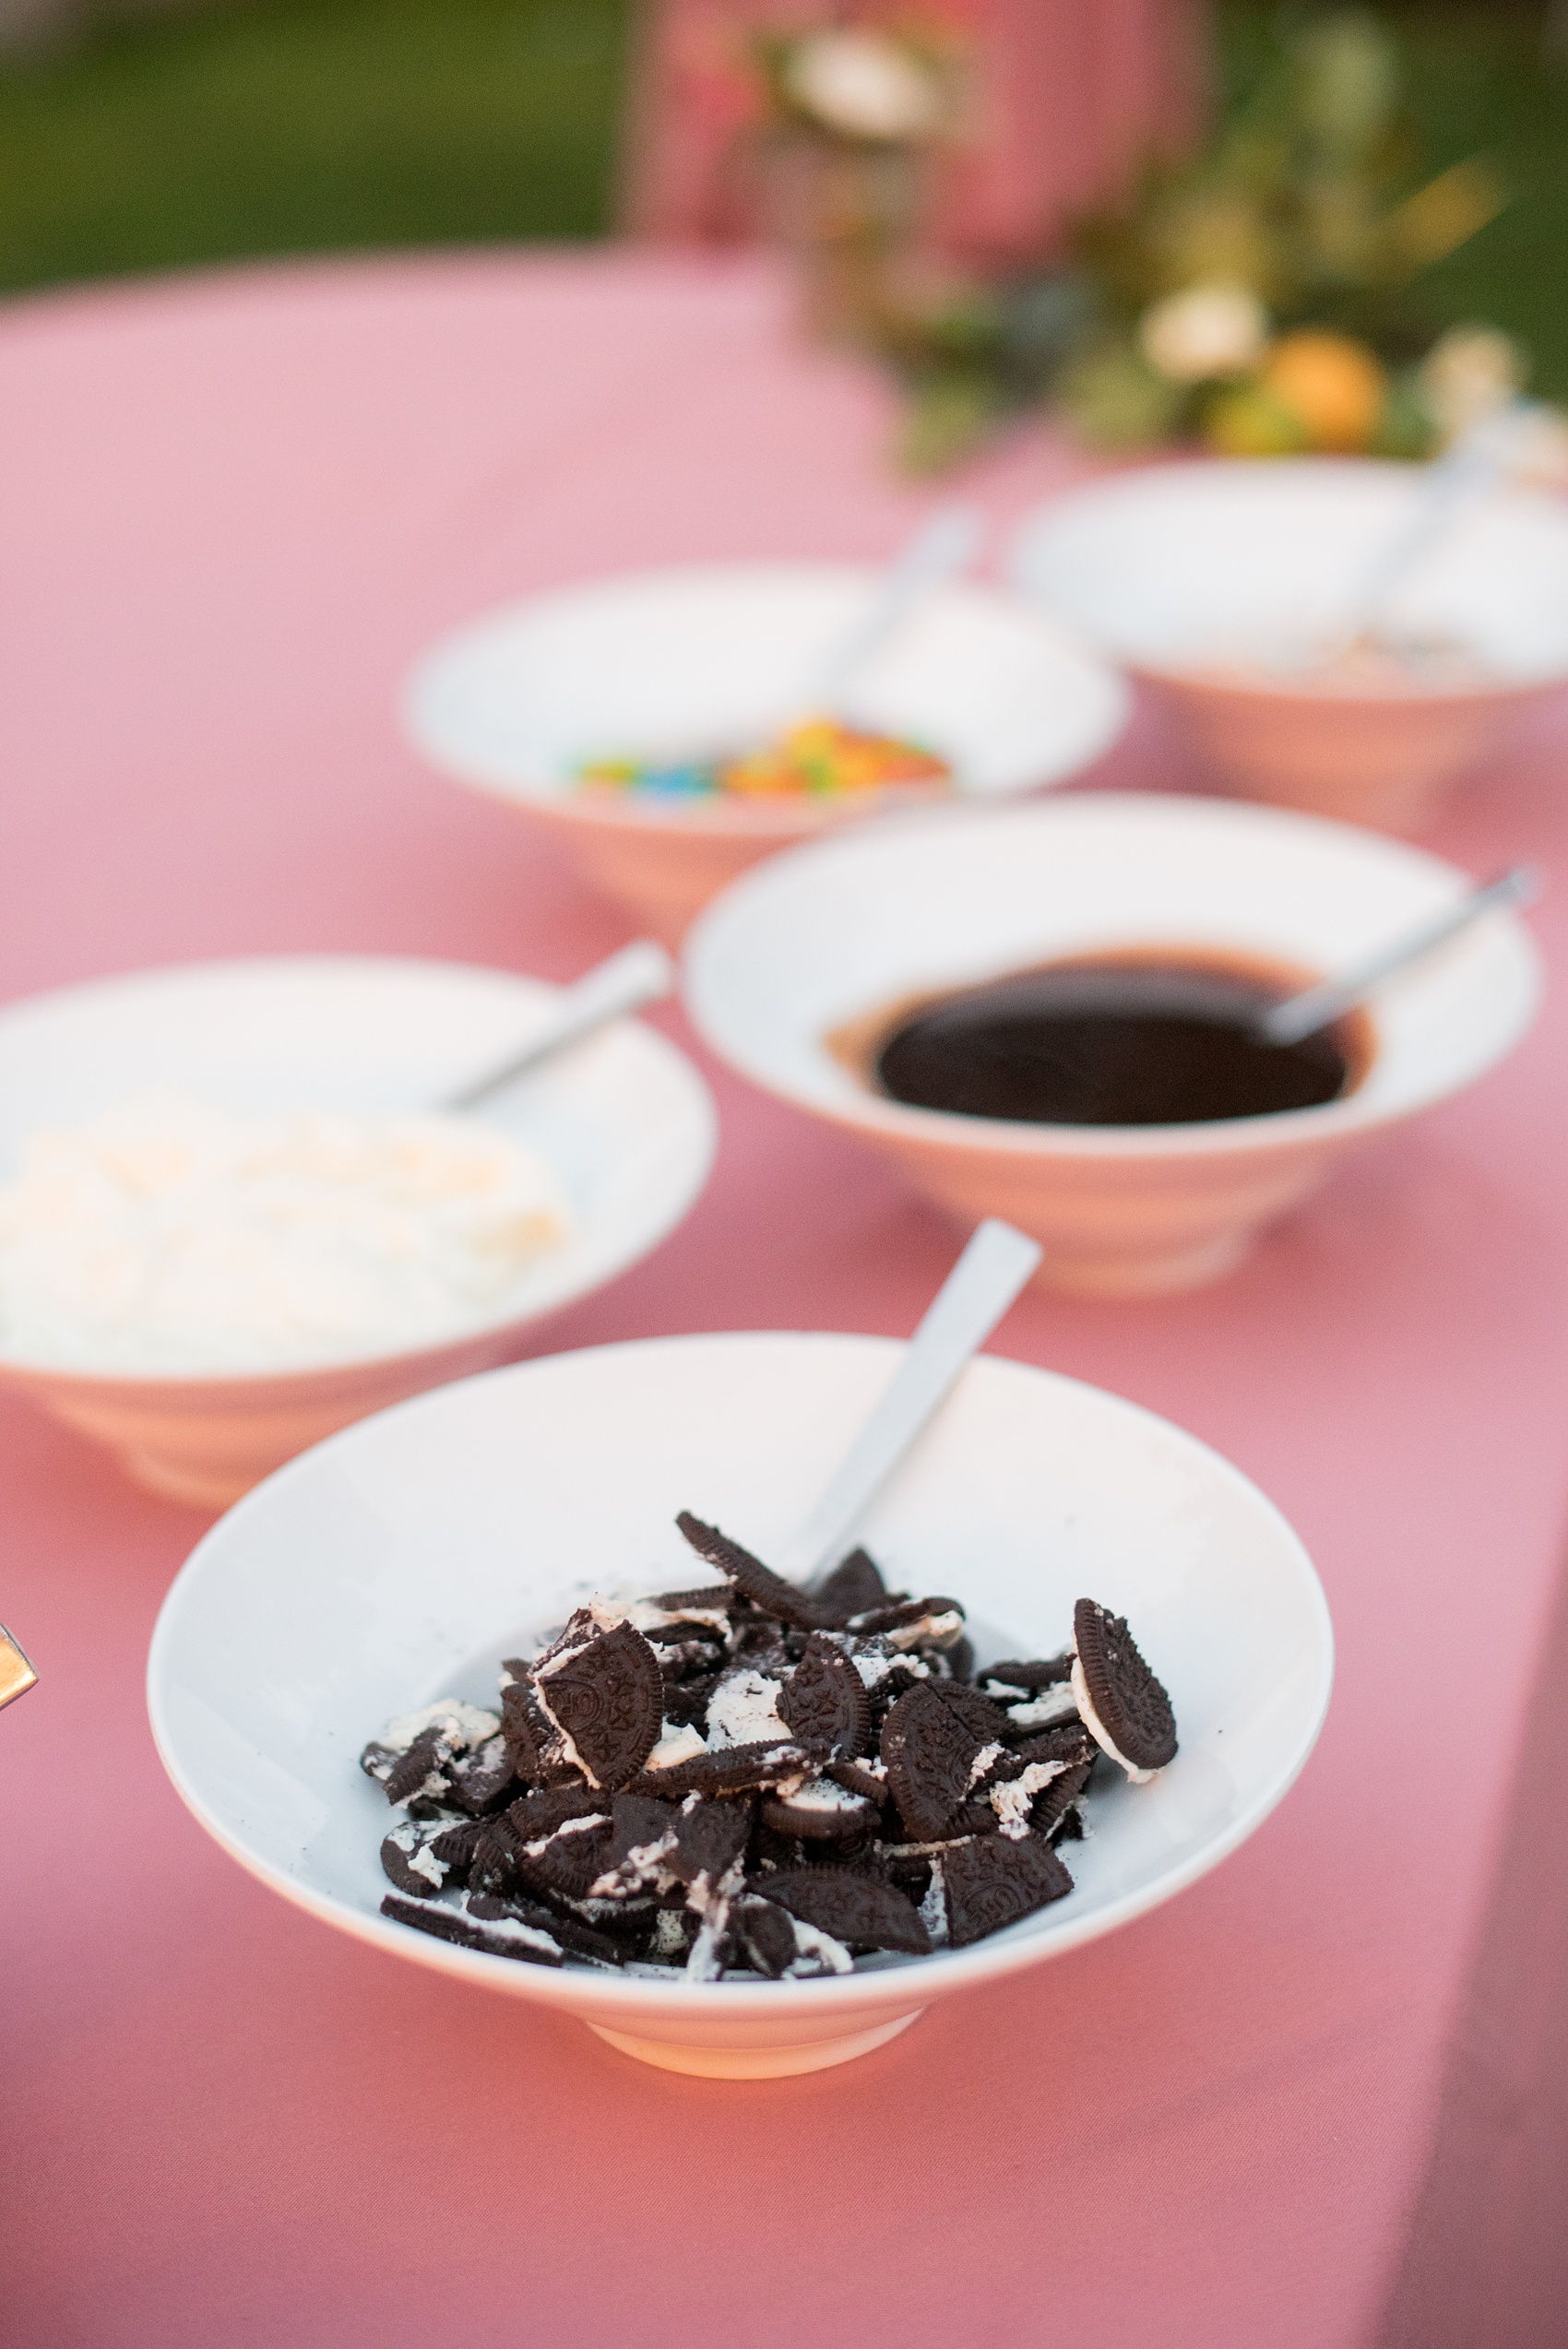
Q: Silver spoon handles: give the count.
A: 5